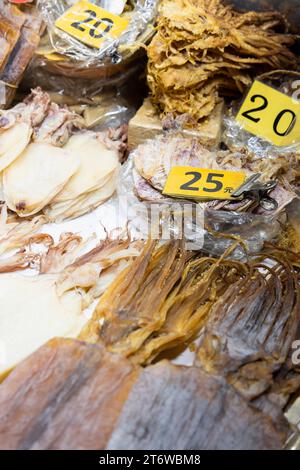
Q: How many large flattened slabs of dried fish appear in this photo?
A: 2